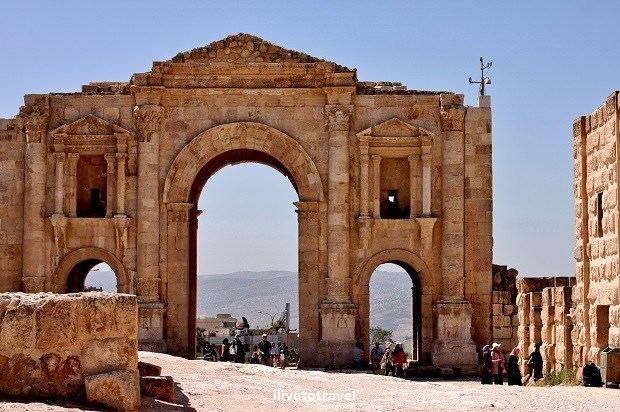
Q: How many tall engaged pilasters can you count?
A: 4